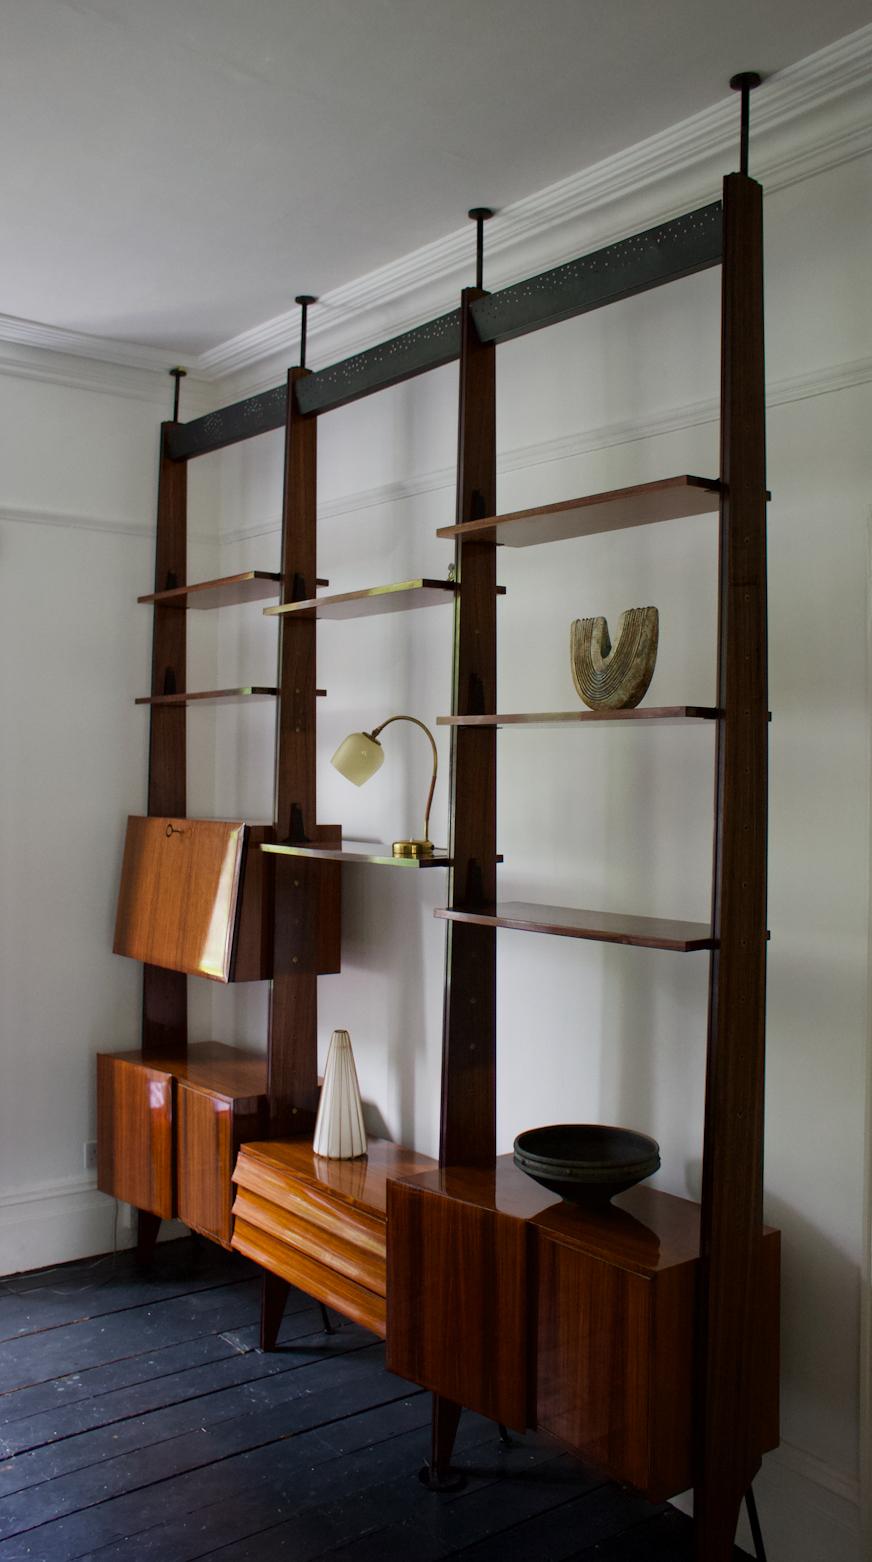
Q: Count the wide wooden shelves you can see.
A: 7